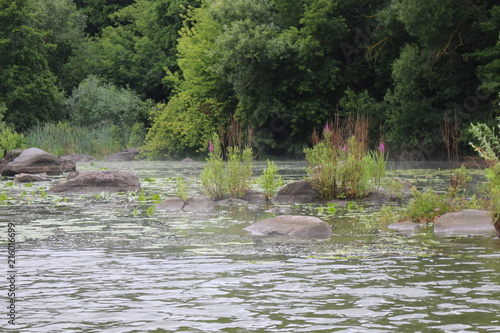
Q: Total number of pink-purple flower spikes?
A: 4